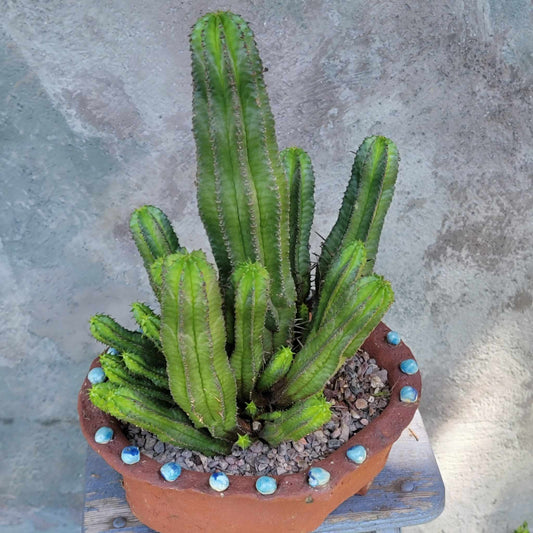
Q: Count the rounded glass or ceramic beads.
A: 12